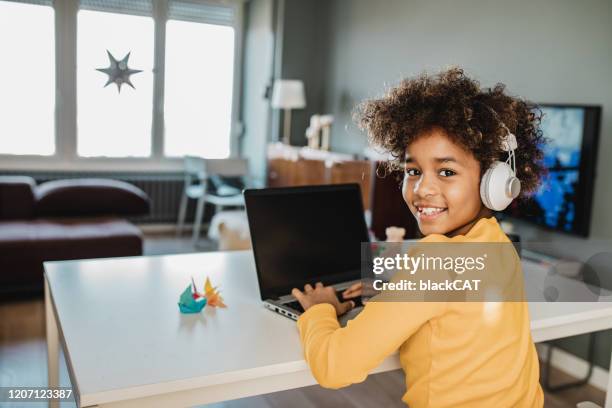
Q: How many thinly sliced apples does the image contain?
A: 0